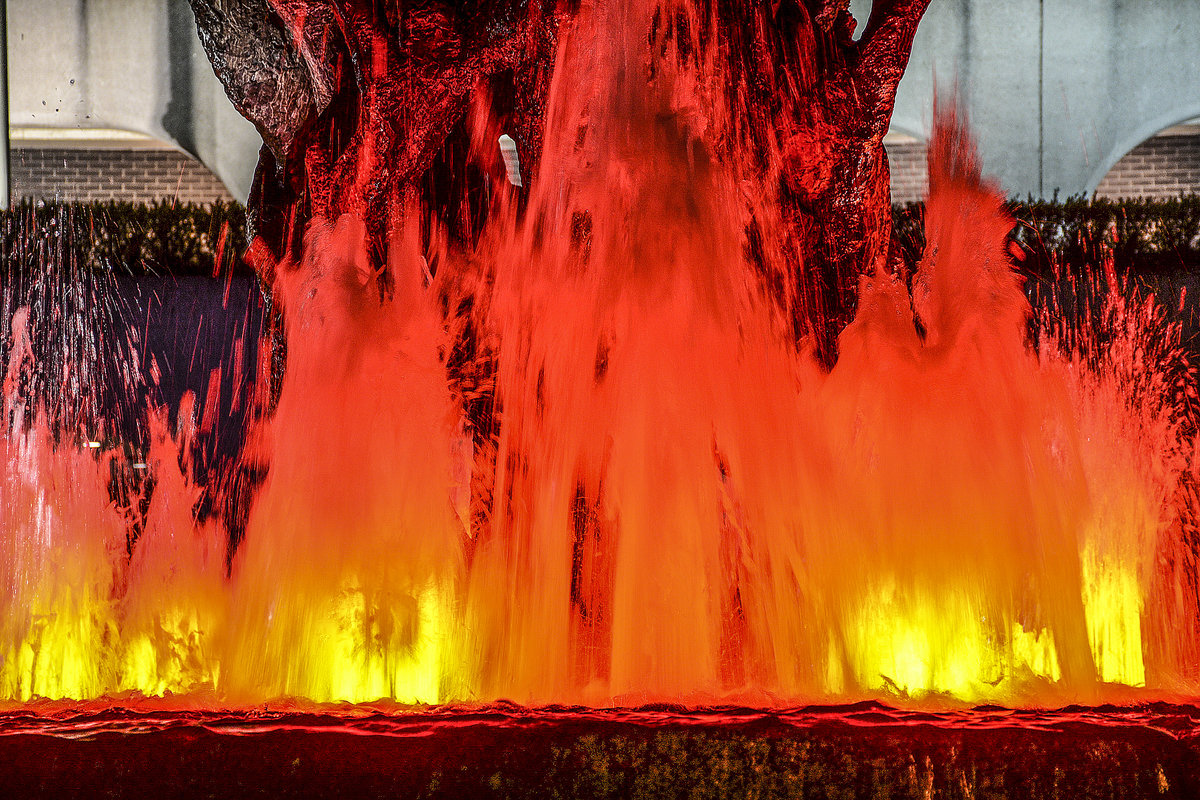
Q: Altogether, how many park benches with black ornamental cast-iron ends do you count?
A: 0